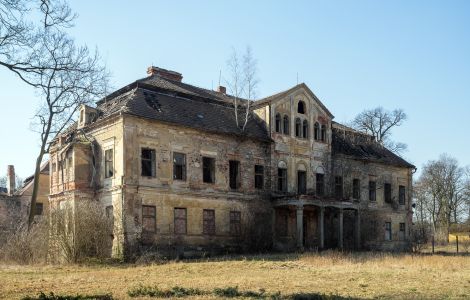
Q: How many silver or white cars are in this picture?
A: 0